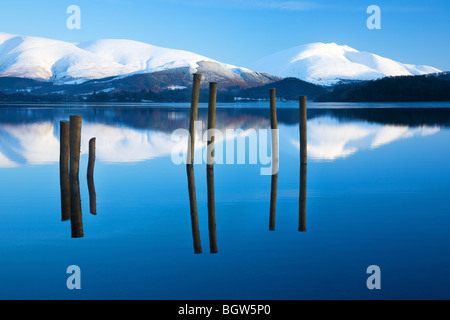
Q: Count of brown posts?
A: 7